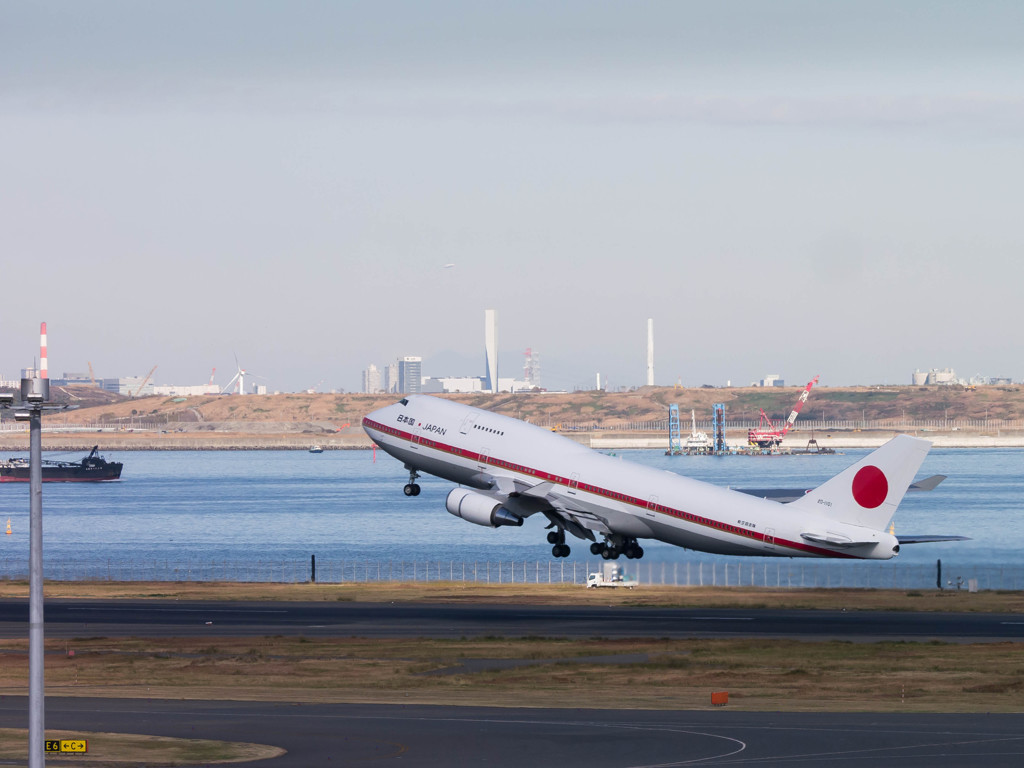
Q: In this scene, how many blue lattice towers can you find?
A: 2